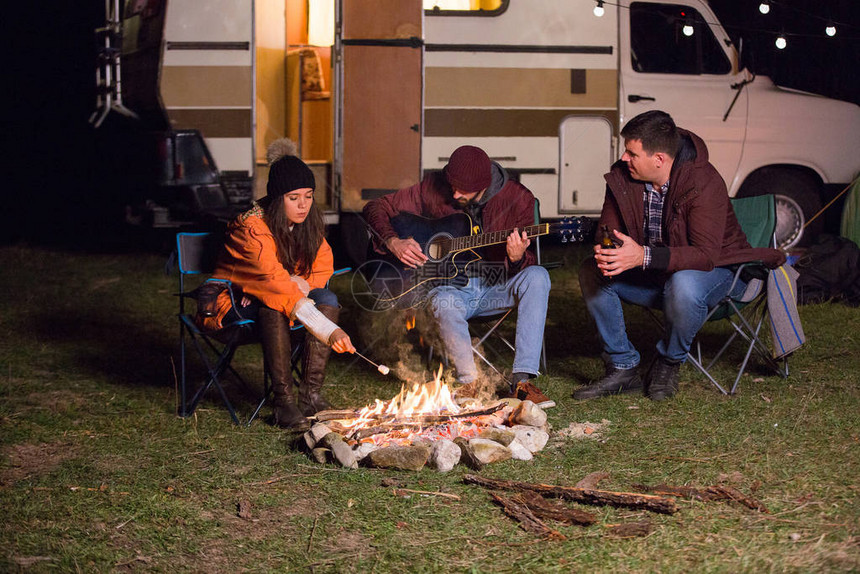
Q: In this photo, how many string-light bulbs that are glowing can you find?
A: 5